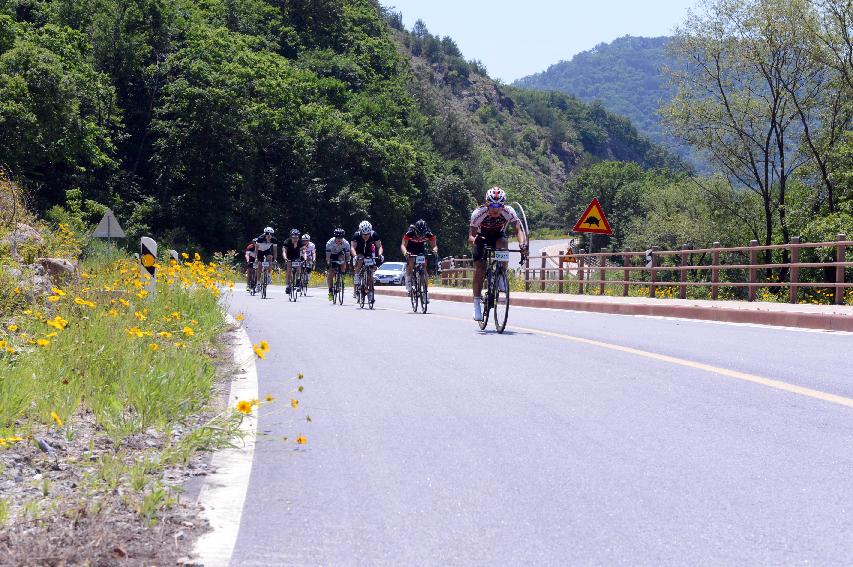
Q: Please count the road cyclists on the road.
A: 8